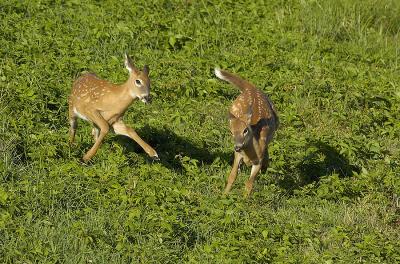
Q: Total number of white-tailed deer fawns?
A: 2